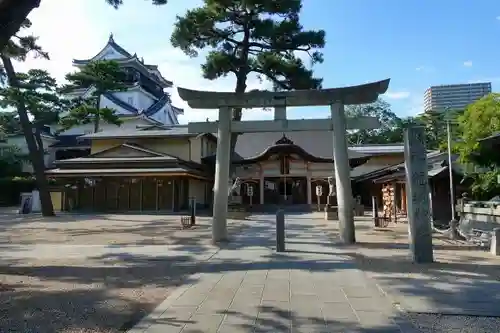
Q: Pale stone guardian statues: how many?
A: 2